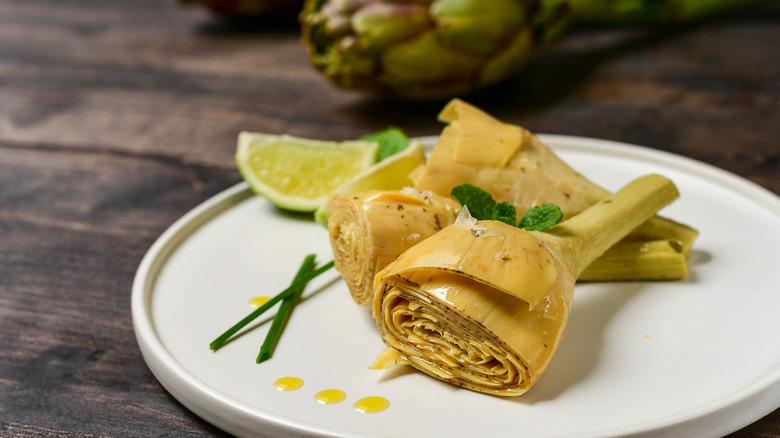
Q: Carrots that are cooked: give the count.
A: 0